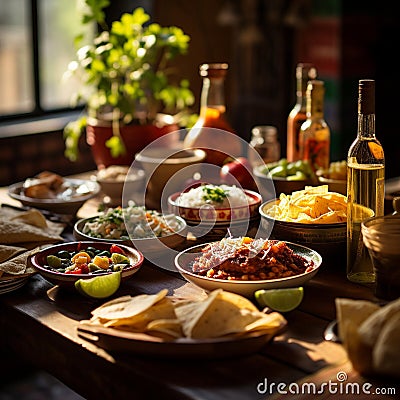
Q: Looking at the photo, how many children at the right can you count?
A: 0